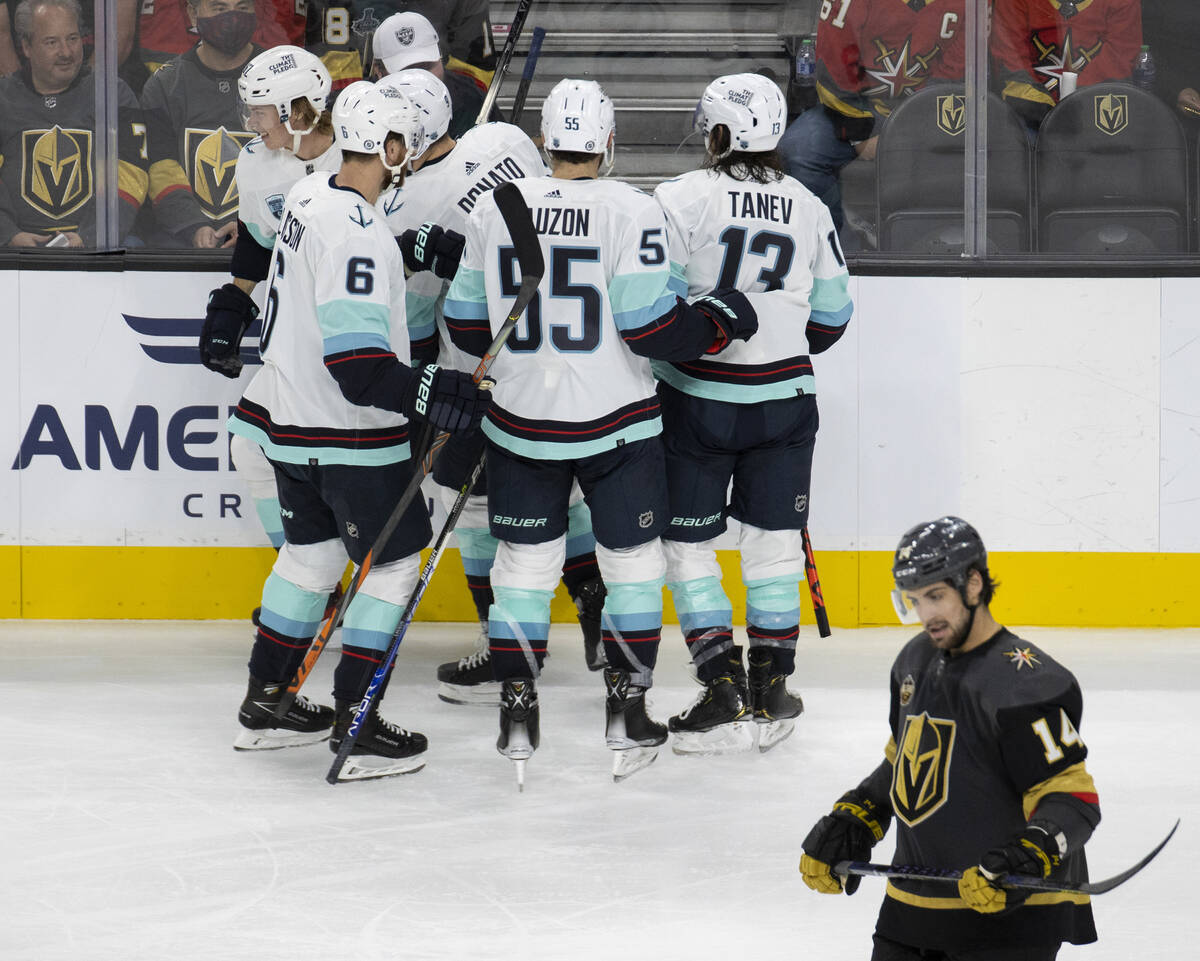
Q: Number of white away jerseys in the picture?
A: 5